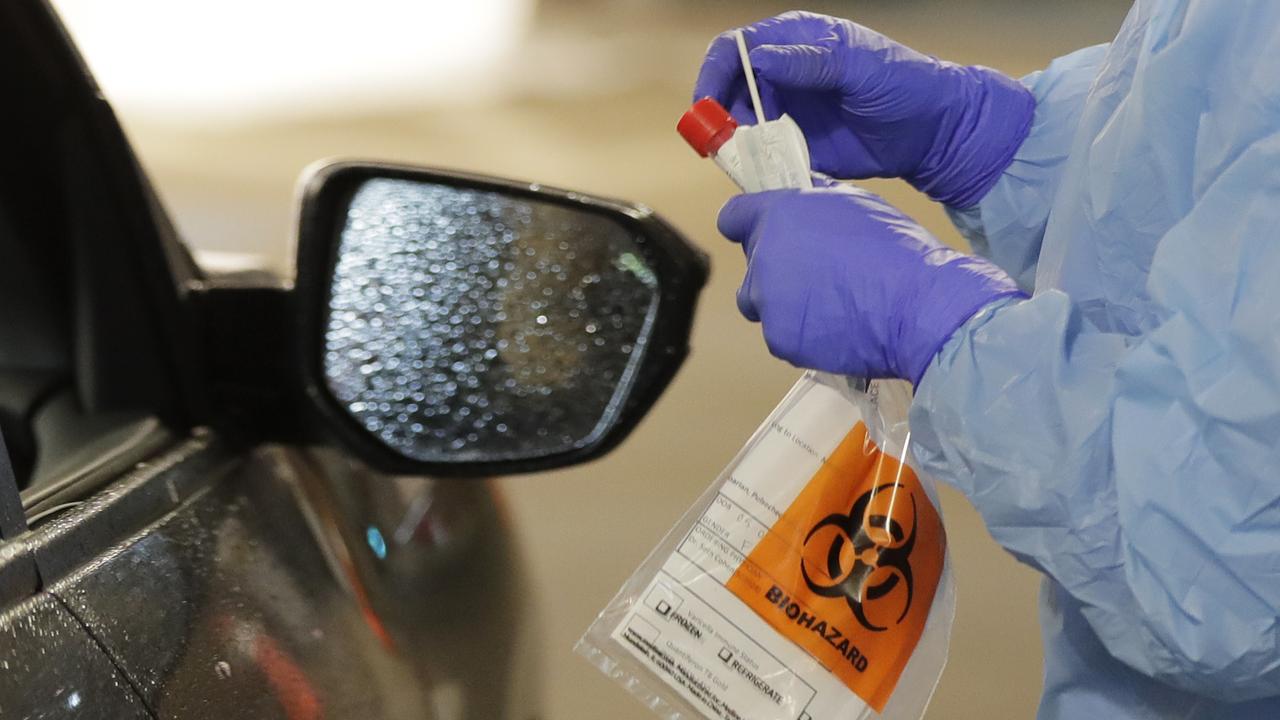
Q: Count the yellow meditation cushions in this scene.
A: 0